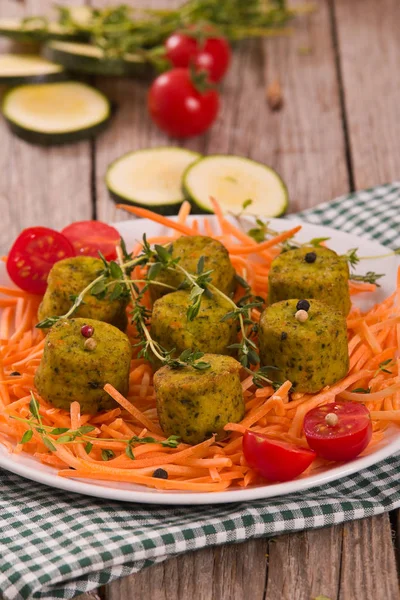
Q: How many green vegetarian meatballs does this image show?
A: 7